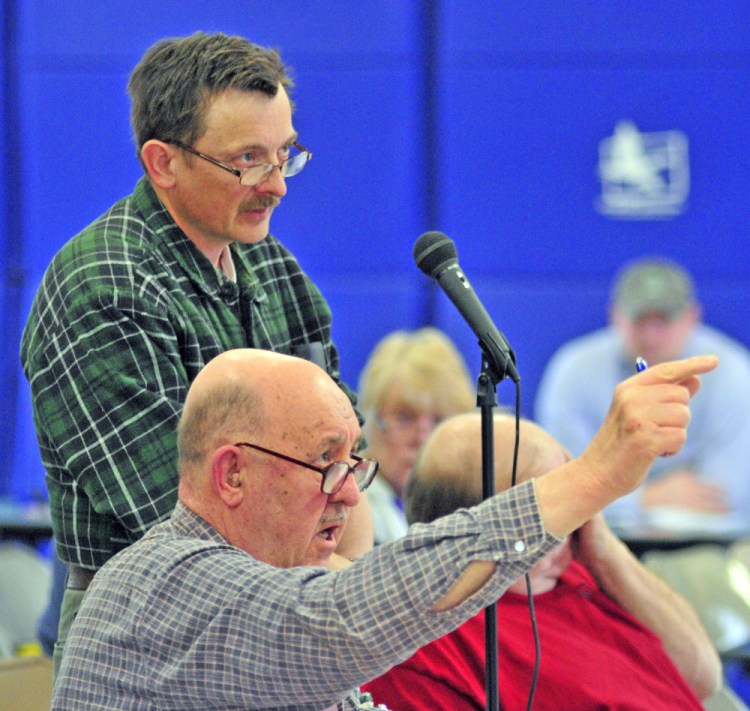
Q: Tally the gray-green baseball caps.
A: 1